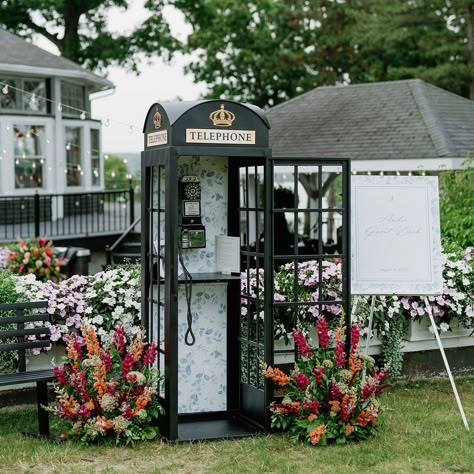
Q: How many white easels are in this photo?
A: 1